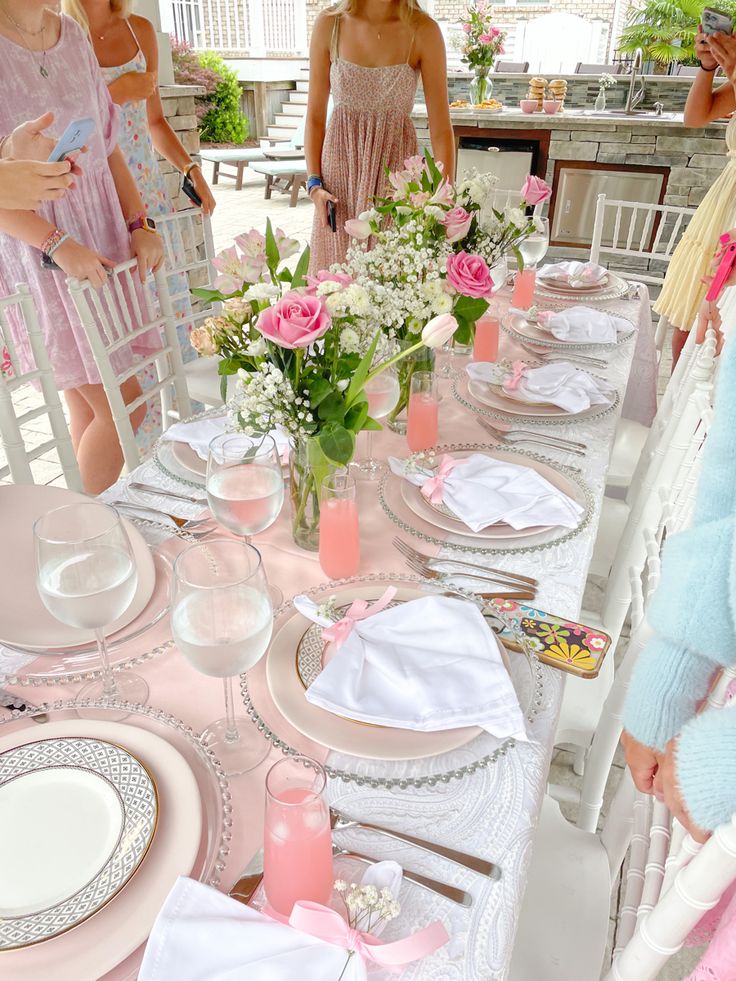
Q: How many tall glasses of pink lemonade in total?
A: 5